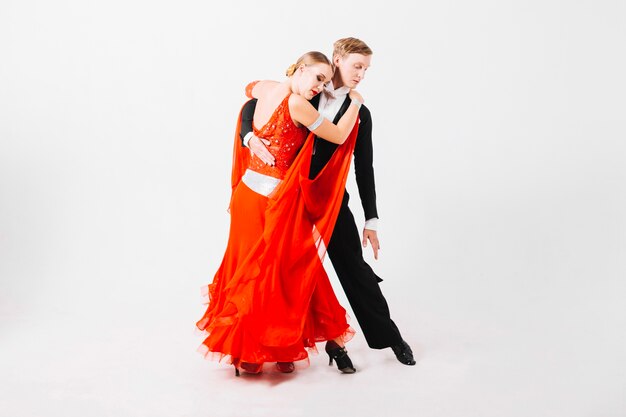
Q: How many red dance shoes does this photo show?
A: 0